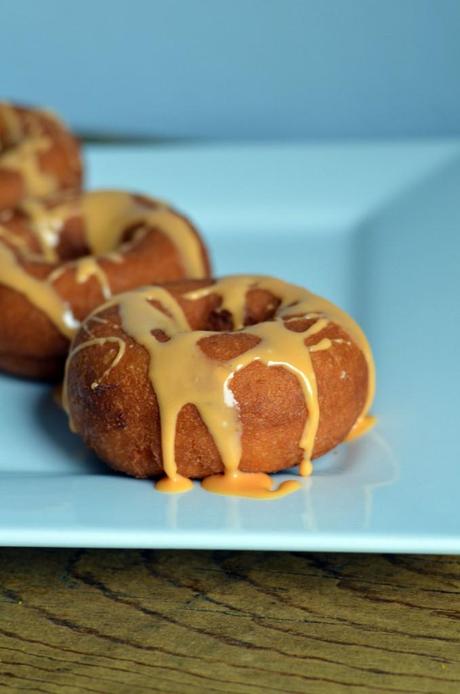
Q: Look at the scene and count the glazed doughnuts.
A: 3